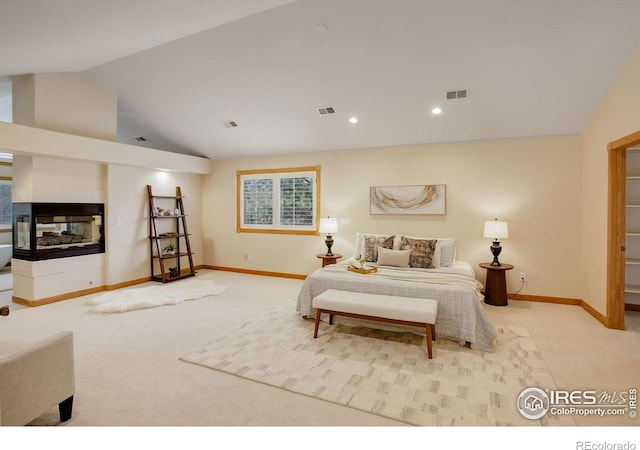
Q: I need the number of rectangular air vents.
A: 4